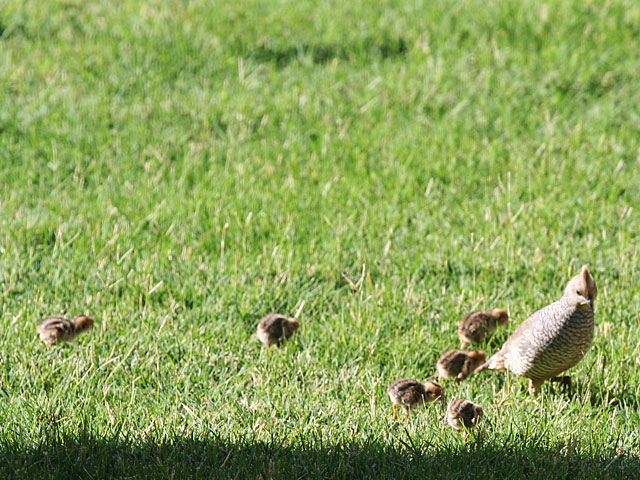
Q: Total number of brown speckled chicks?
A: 6